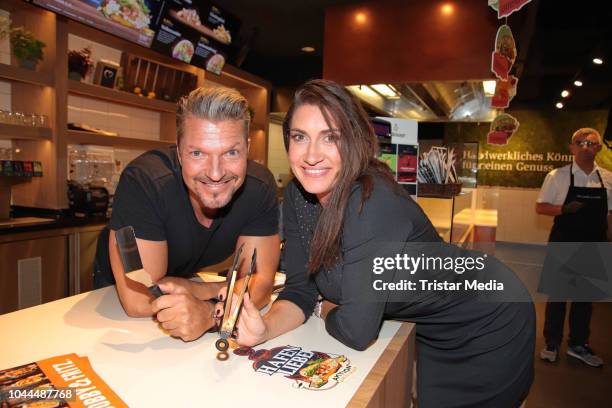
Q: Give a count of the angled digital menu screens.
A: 2